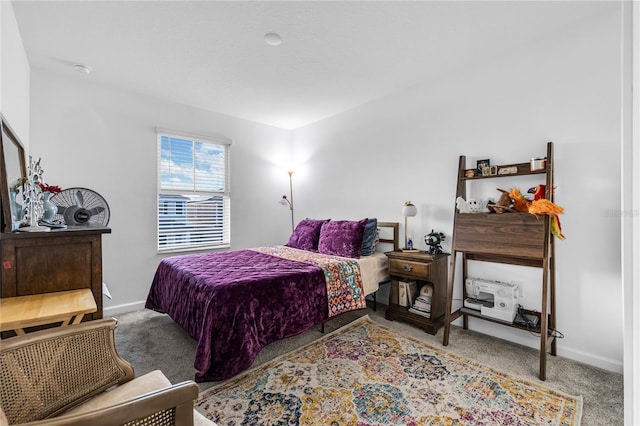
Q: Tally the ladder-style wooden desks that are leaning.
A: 1